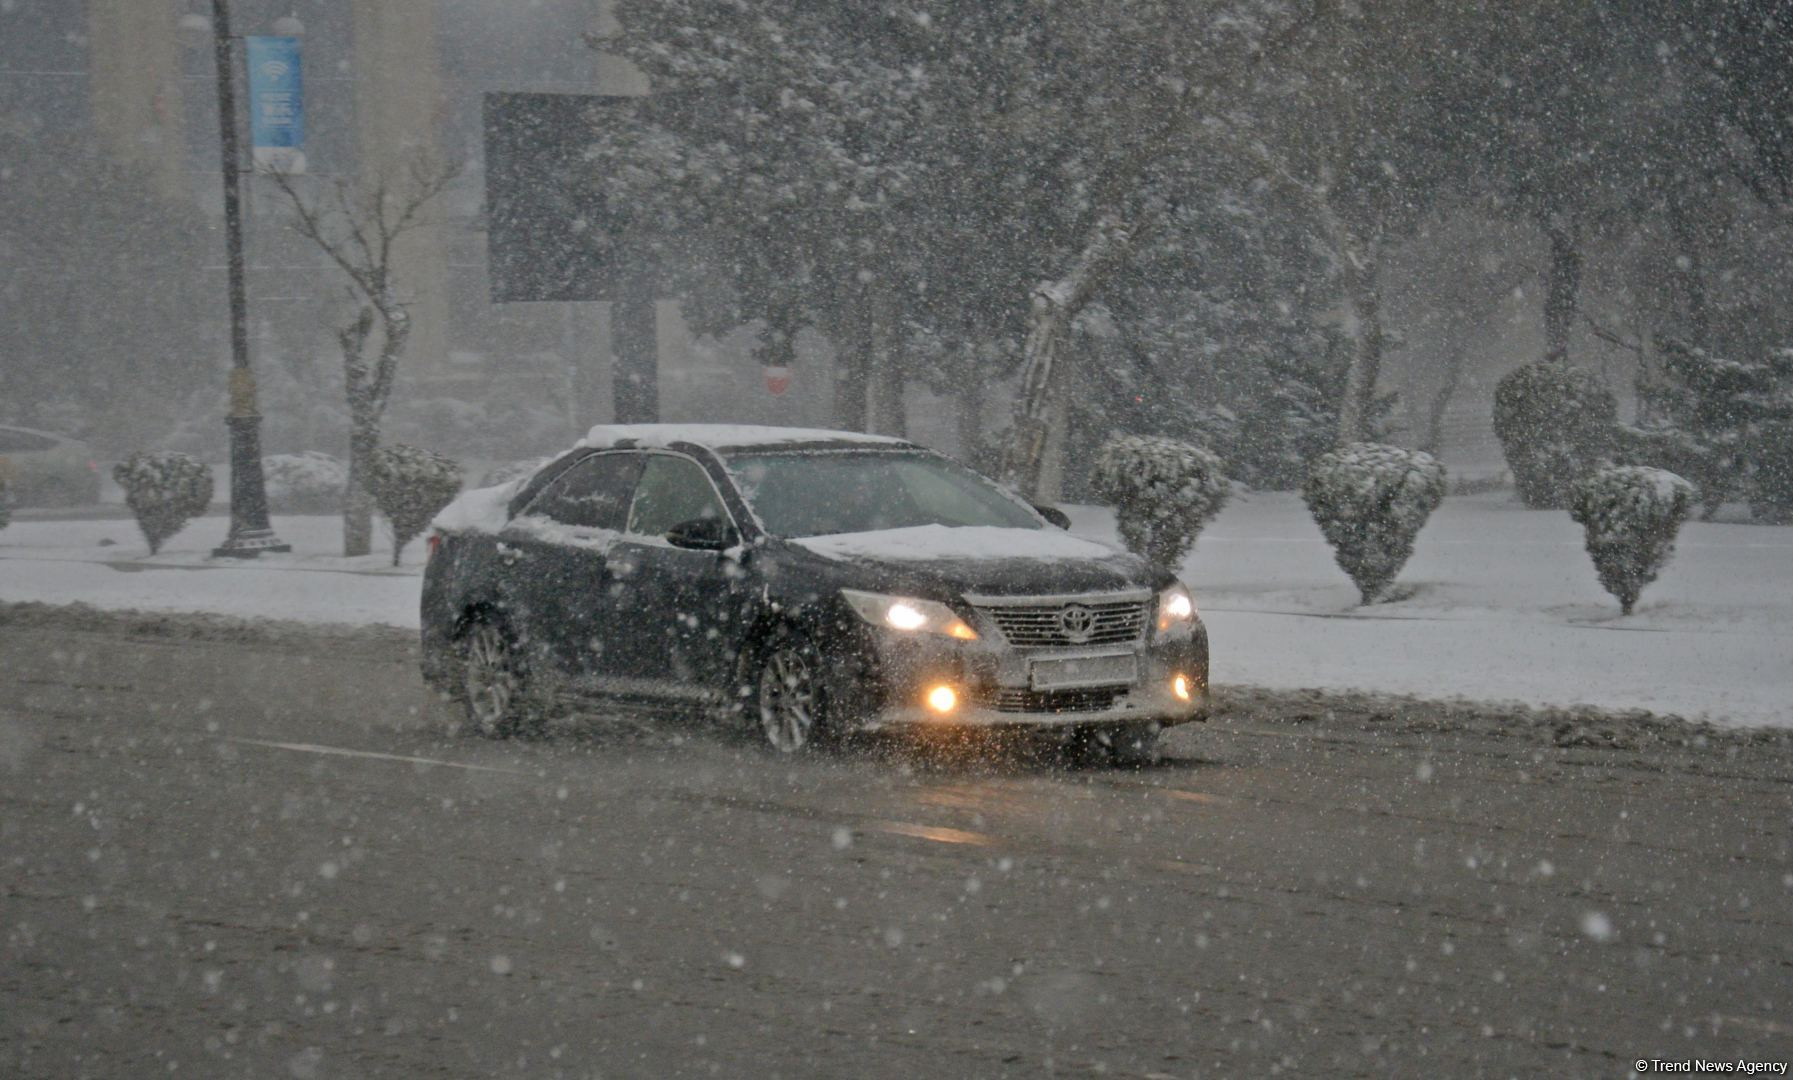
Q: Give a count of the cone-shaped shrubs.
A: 5